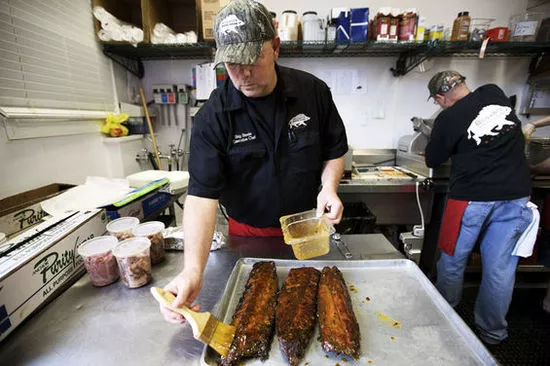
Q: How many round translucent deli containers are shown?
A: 4